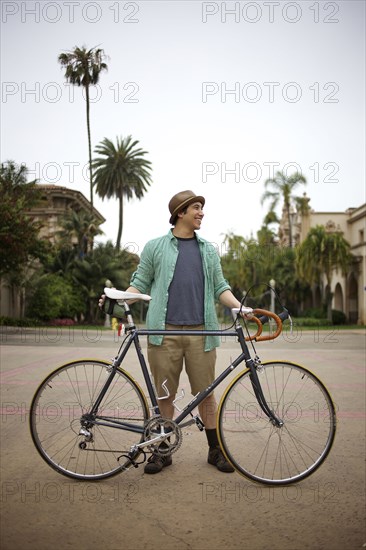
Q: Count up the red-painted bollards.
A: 0